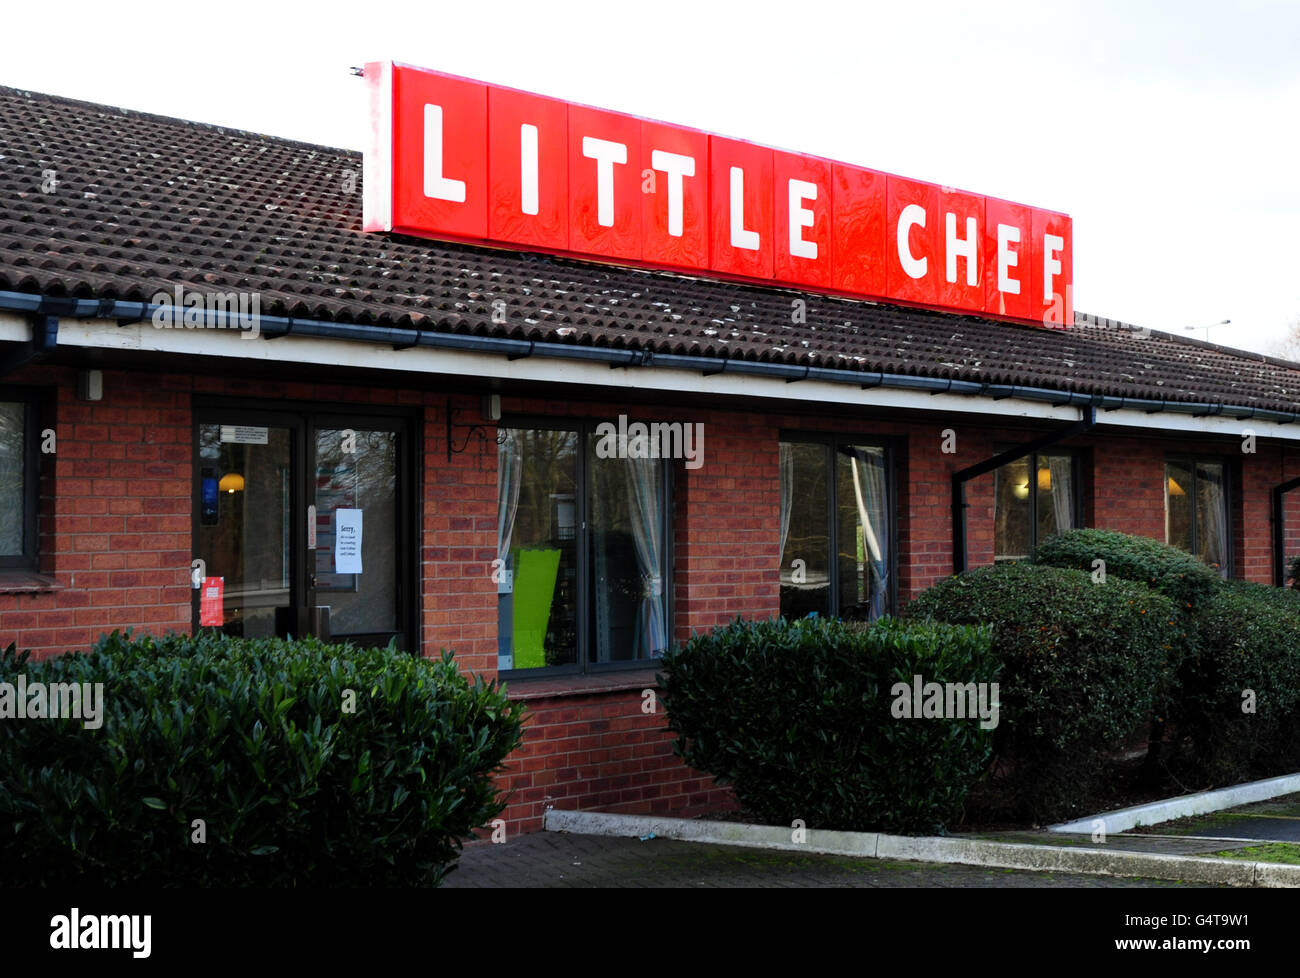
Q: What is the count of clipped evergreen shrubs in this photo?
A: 5